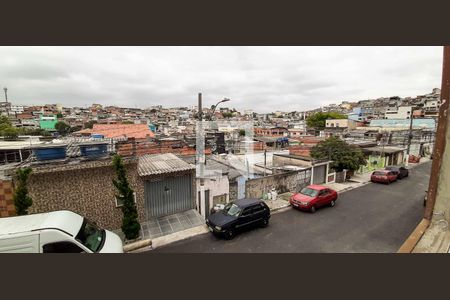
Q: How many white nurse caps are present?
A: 0